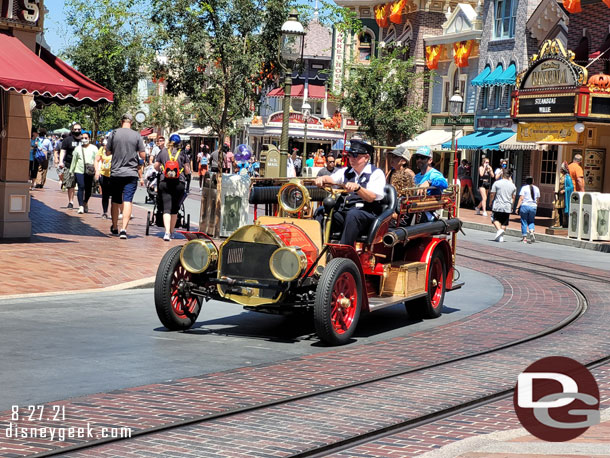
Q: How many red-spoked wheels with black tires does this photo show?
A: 3